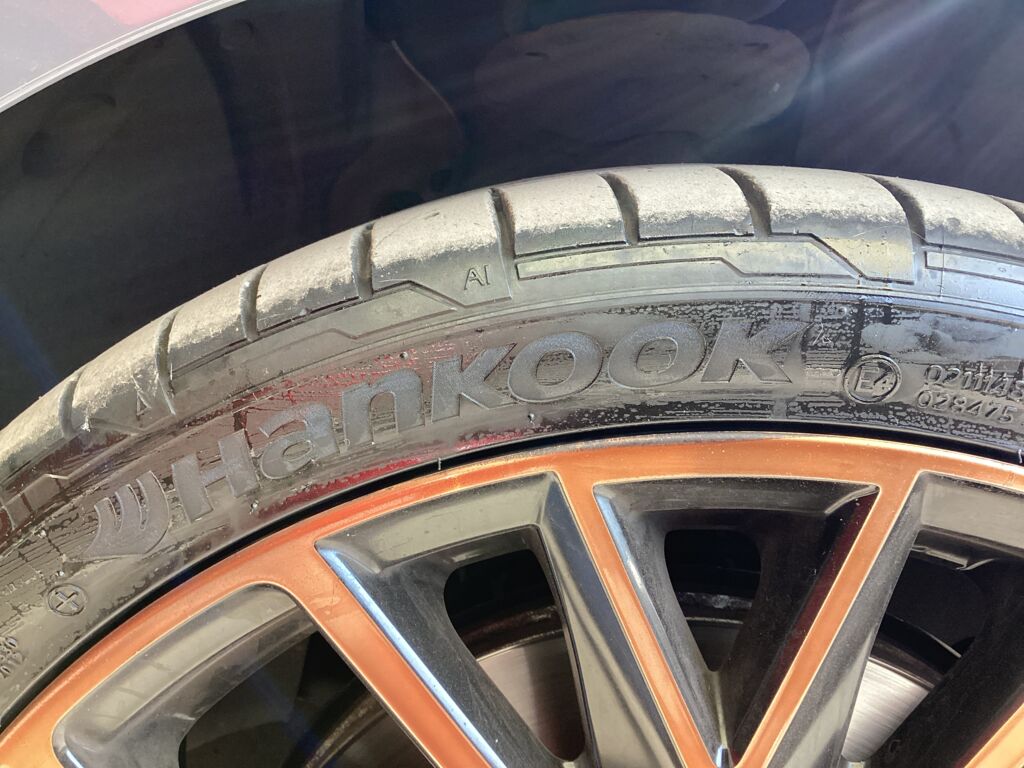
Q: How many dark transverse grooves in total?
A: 9